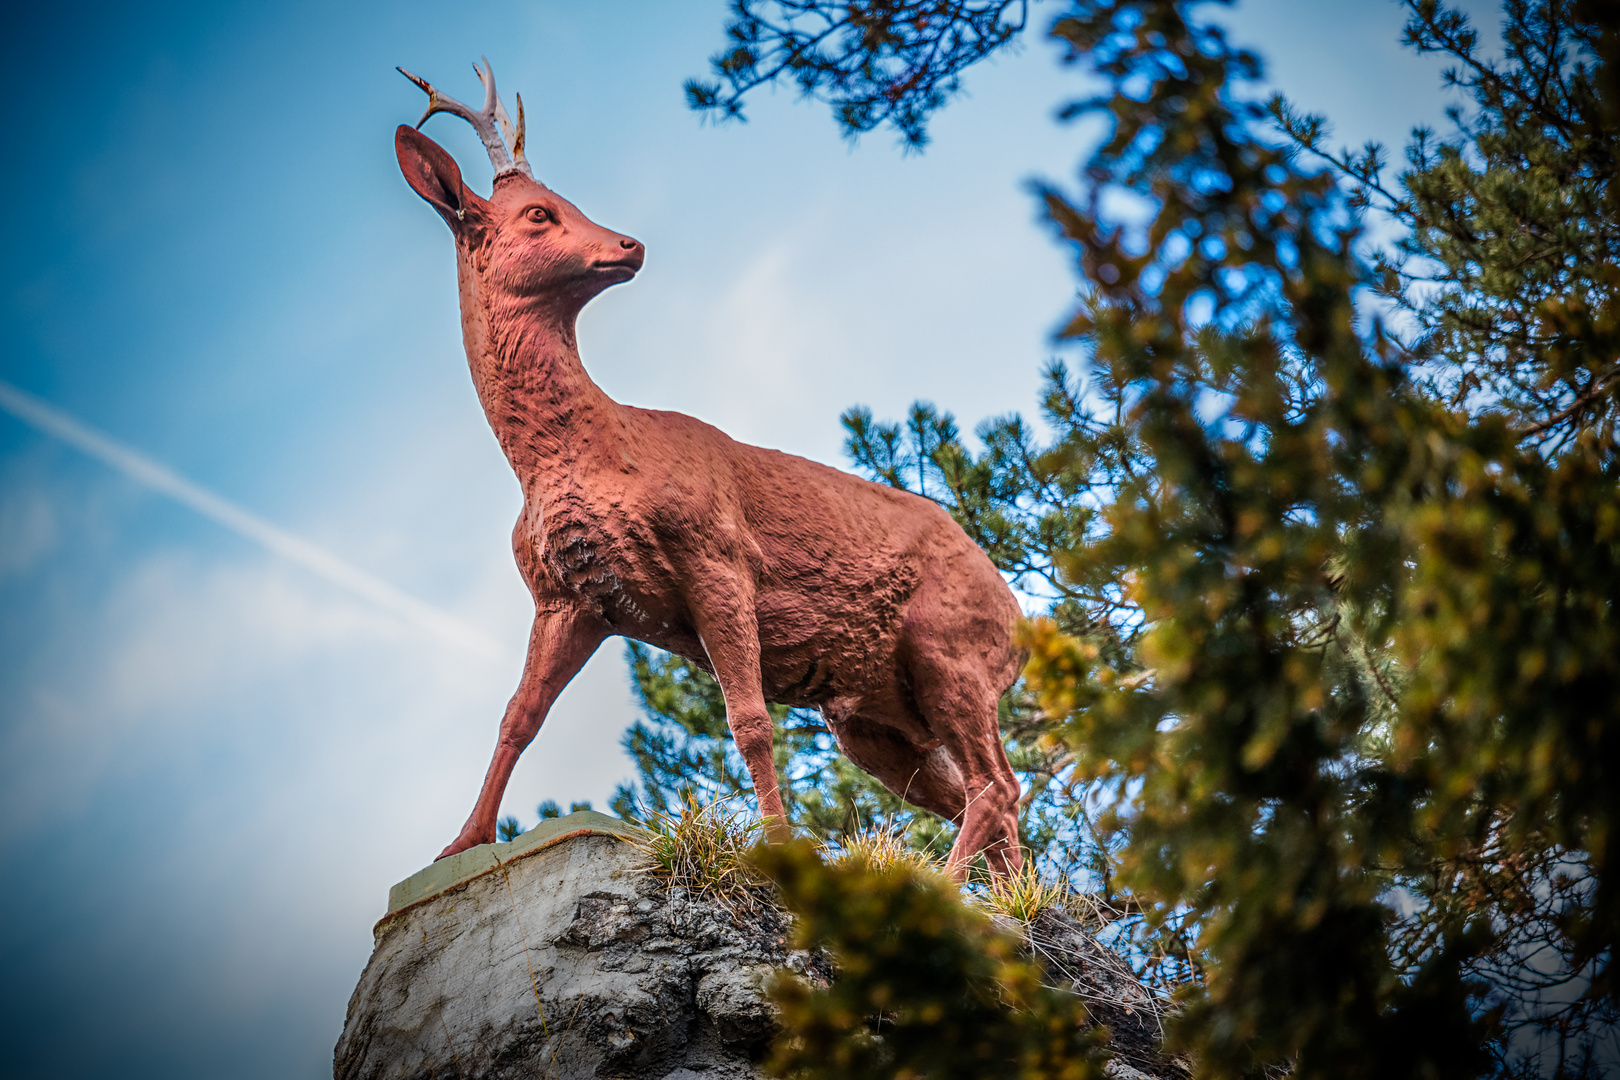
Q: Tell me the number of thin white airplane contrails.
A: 1